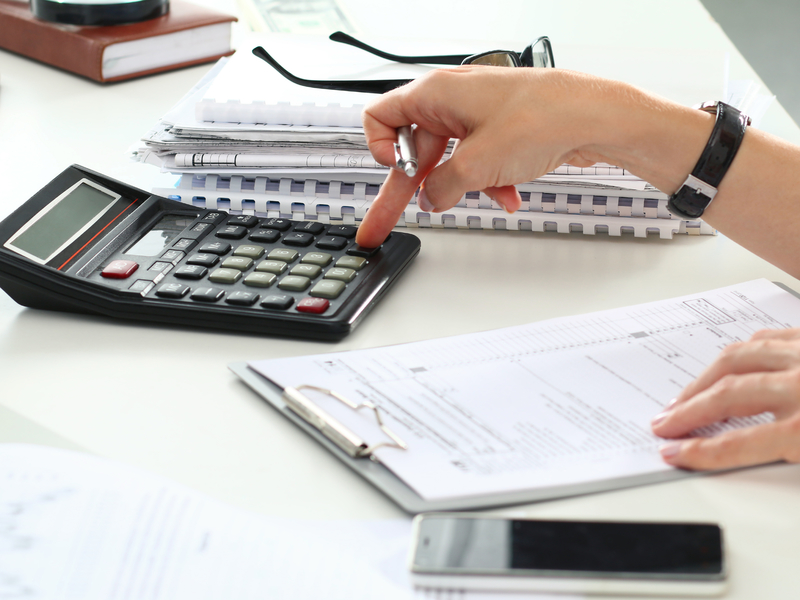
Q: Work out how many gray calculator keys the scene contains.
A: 12